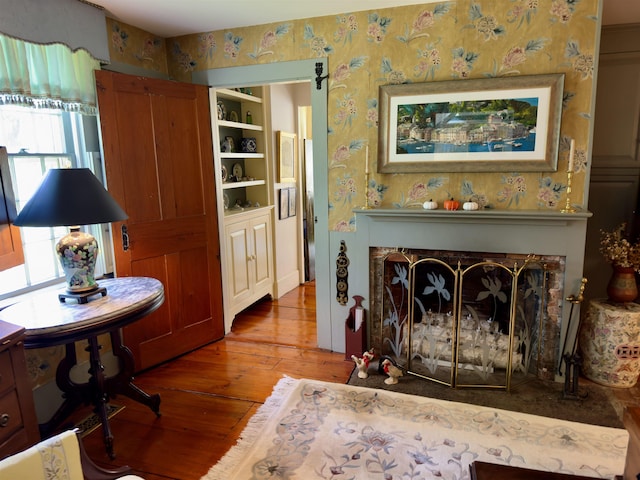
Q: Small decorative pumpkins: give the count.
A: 3